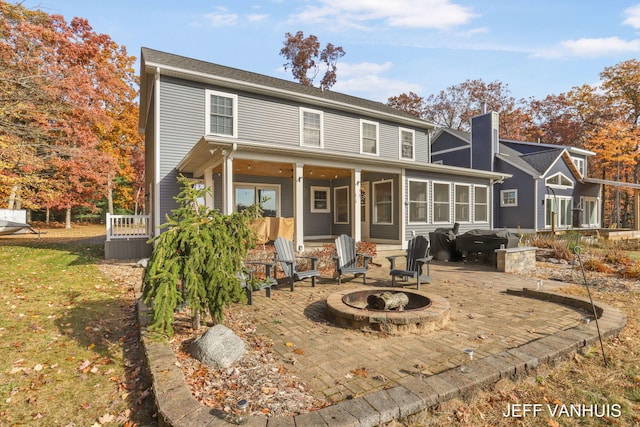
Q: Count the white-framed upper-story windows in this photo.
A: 4